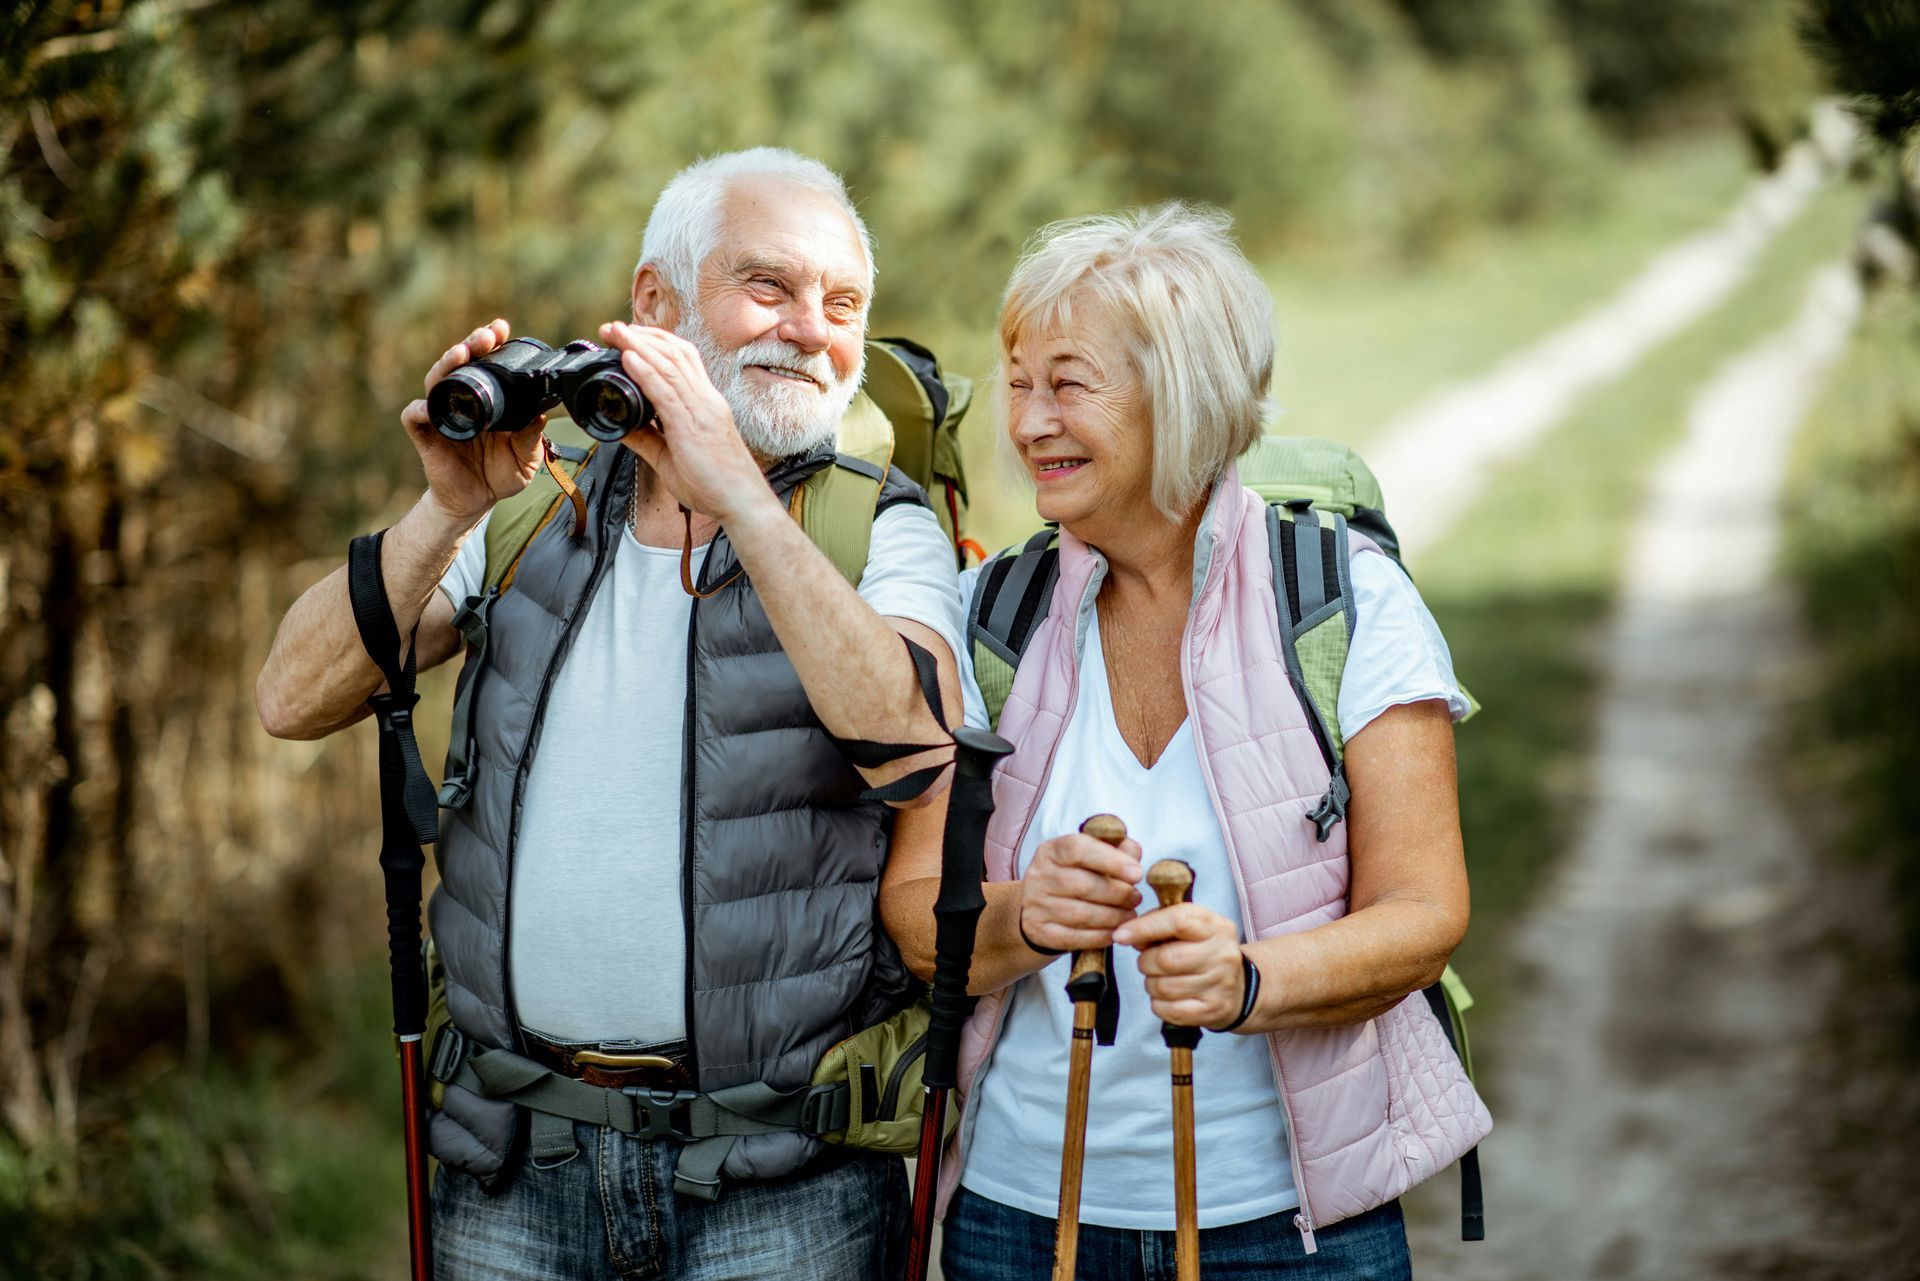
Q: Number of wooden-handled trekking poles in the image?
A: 2